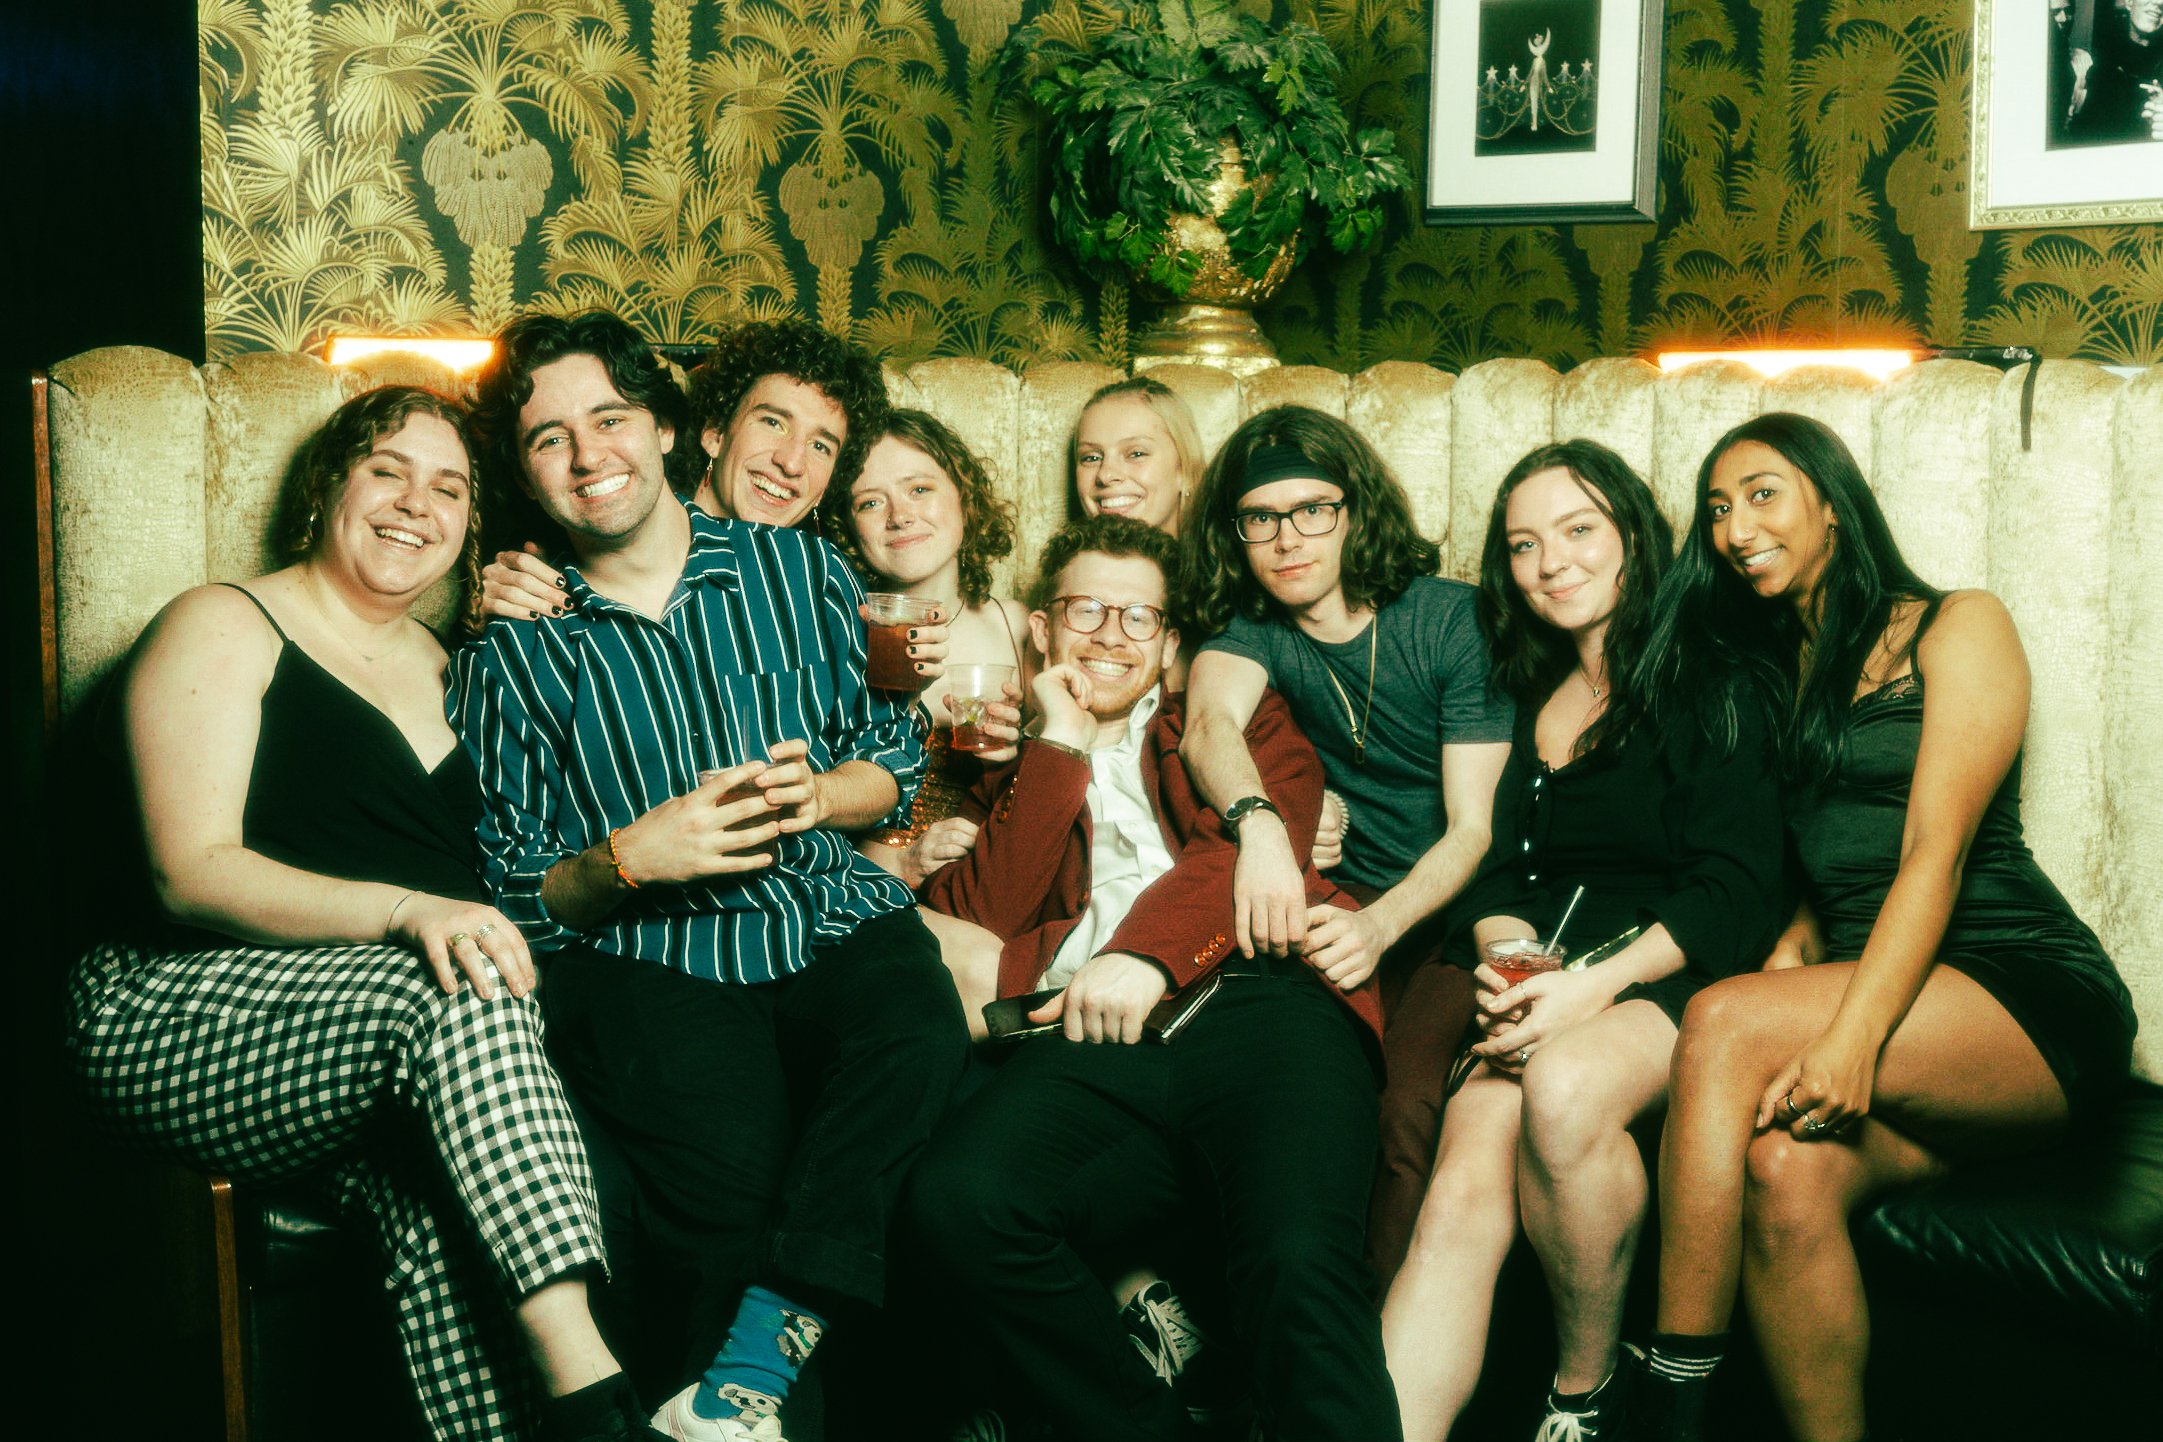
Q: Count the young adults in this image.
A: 9